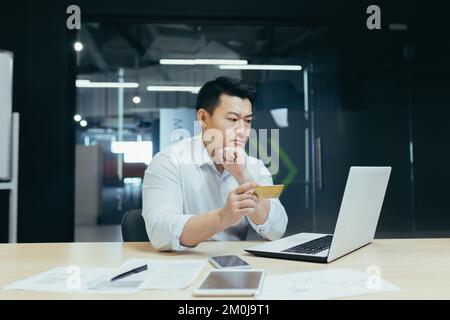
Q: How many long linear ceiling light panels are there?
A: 4